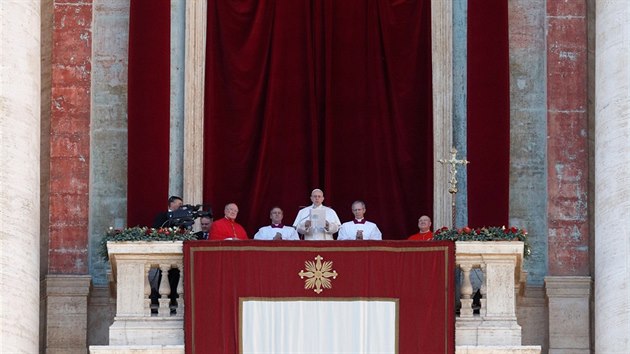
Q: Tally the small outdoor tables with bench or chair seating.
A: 0